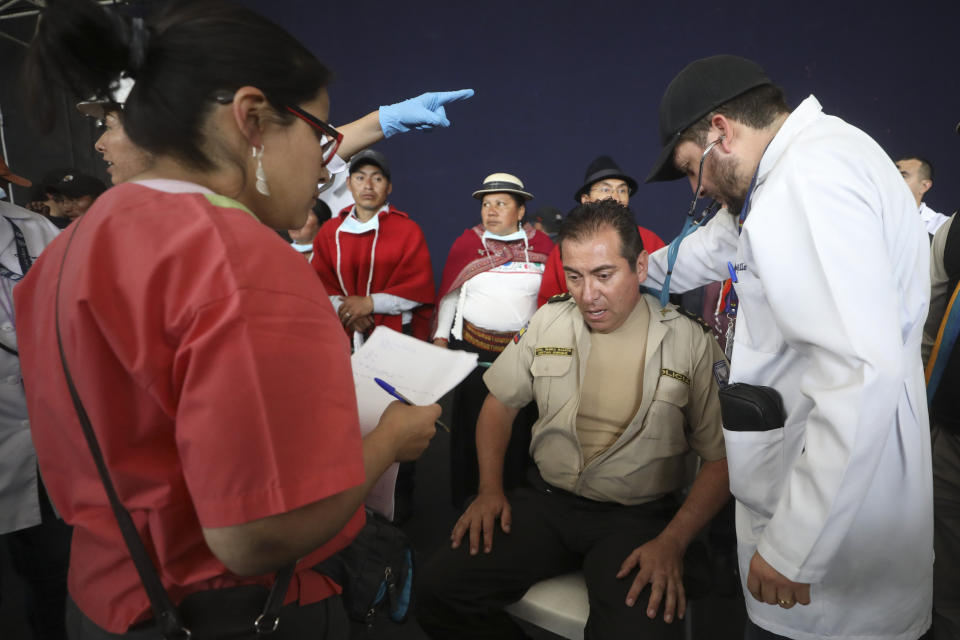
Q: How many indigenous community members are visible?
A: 3